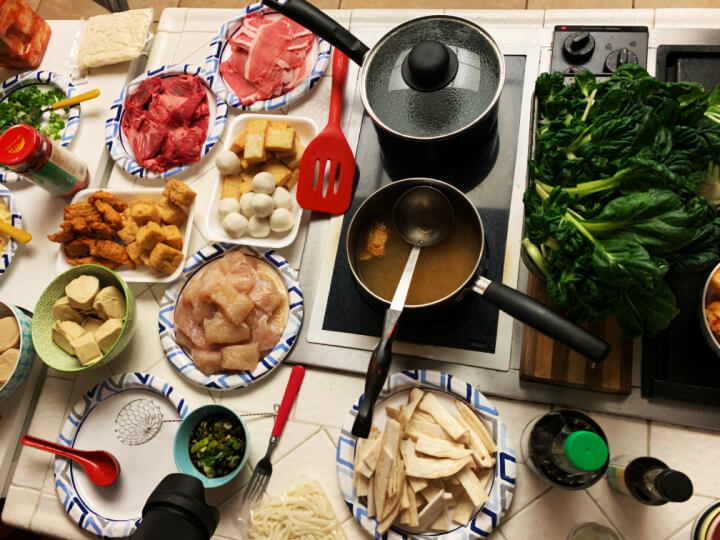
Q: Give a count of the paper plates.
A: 7